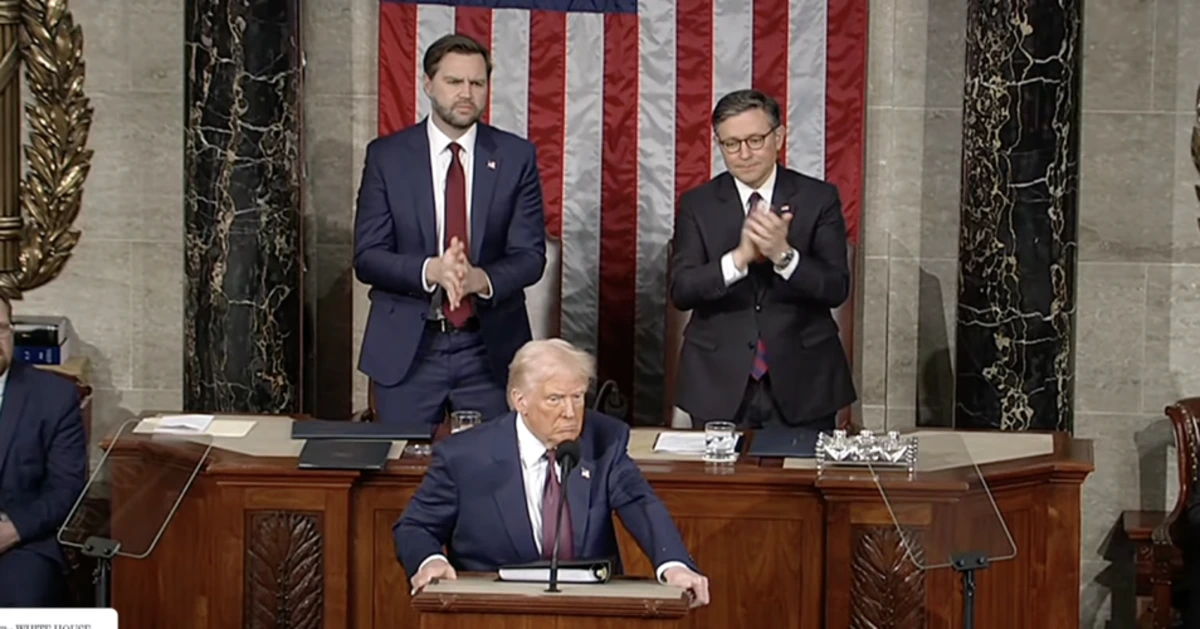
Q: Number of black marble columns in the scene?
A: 2